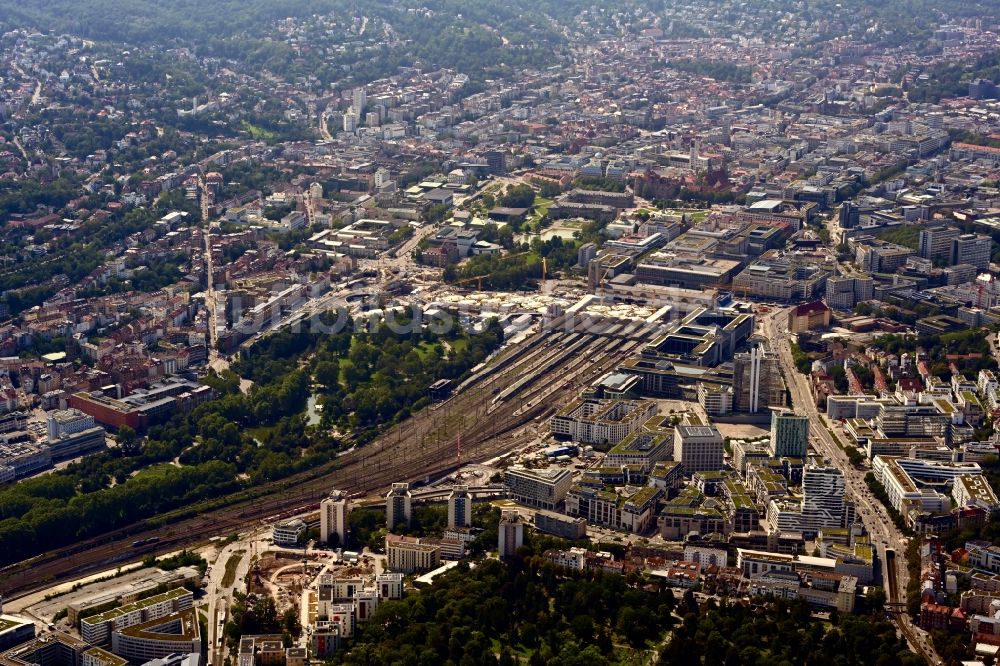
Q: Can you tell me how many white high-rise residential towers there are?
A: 4